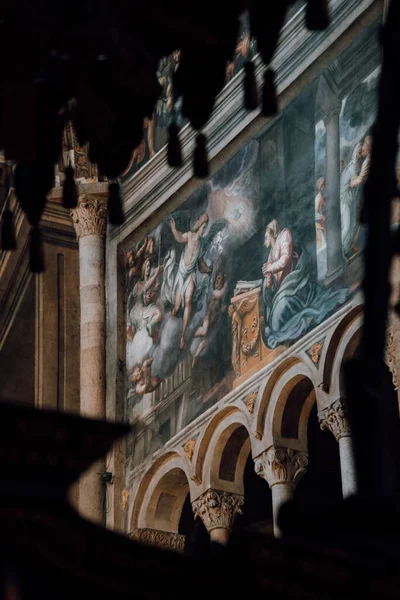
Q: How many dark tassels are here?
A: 9